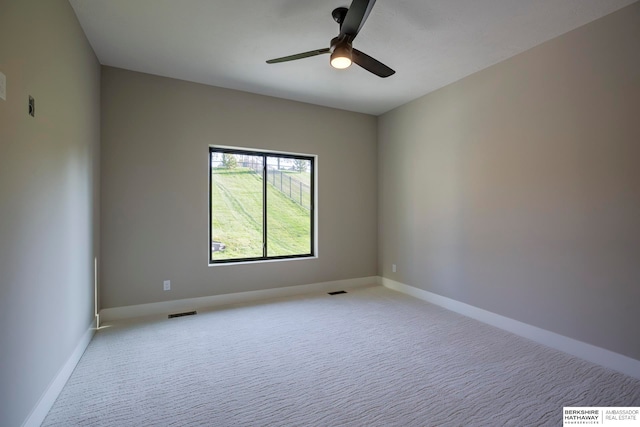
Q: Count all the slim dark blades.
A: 3